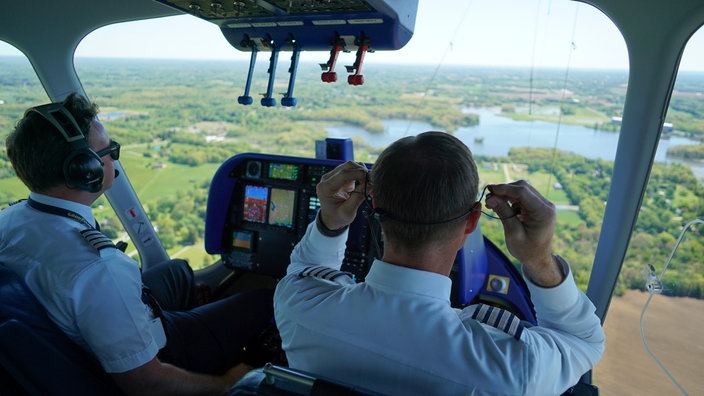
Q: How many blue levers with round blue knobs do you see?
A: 3